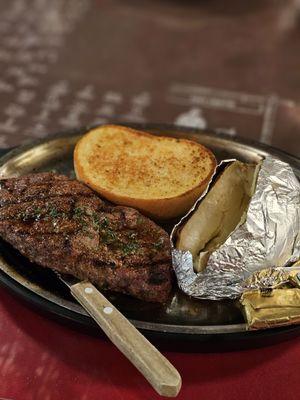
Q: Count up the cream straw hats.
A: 0